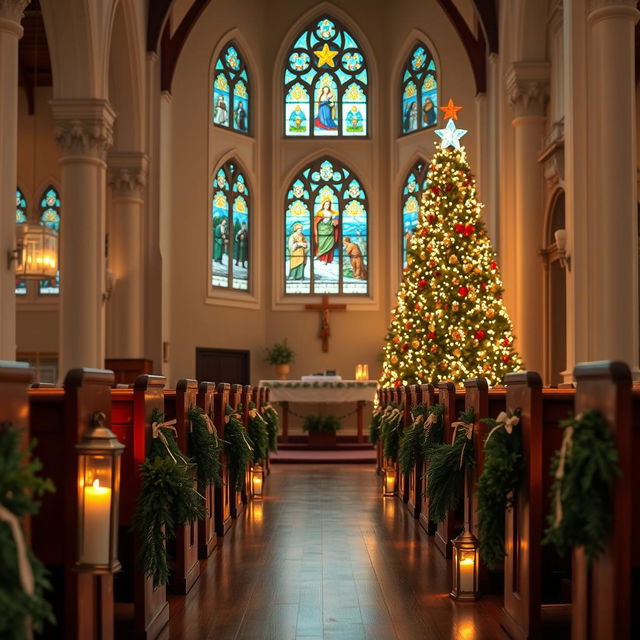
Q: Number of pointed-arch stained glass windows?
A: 8